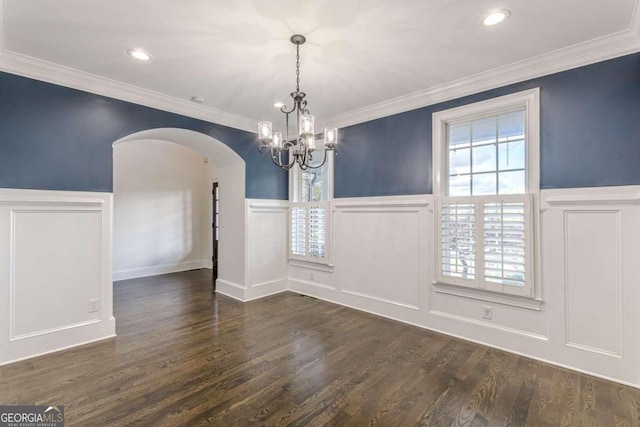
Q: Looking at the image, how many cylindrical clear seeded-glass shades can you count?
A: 5